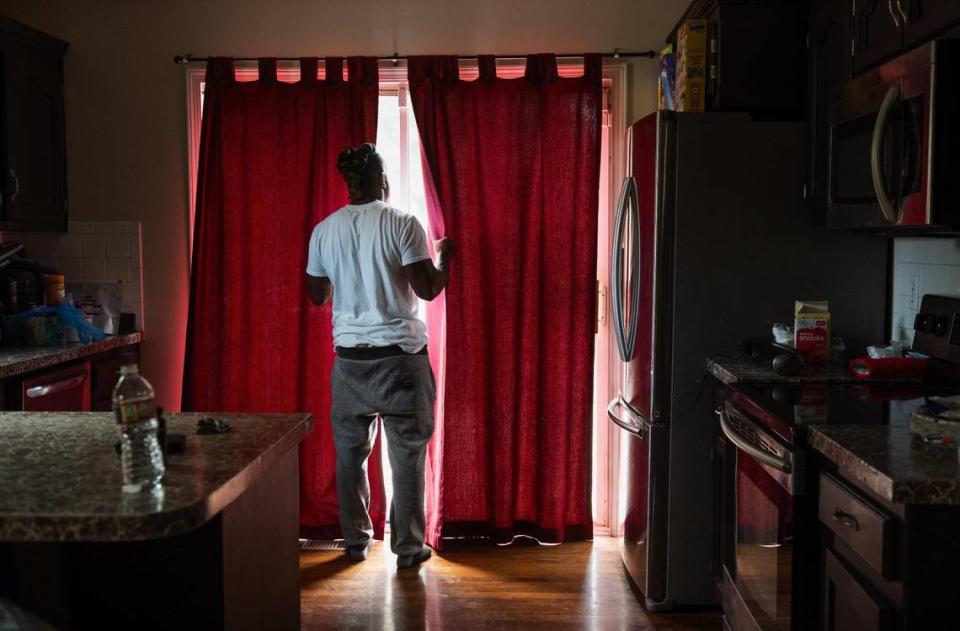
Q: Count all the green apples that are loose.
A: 0